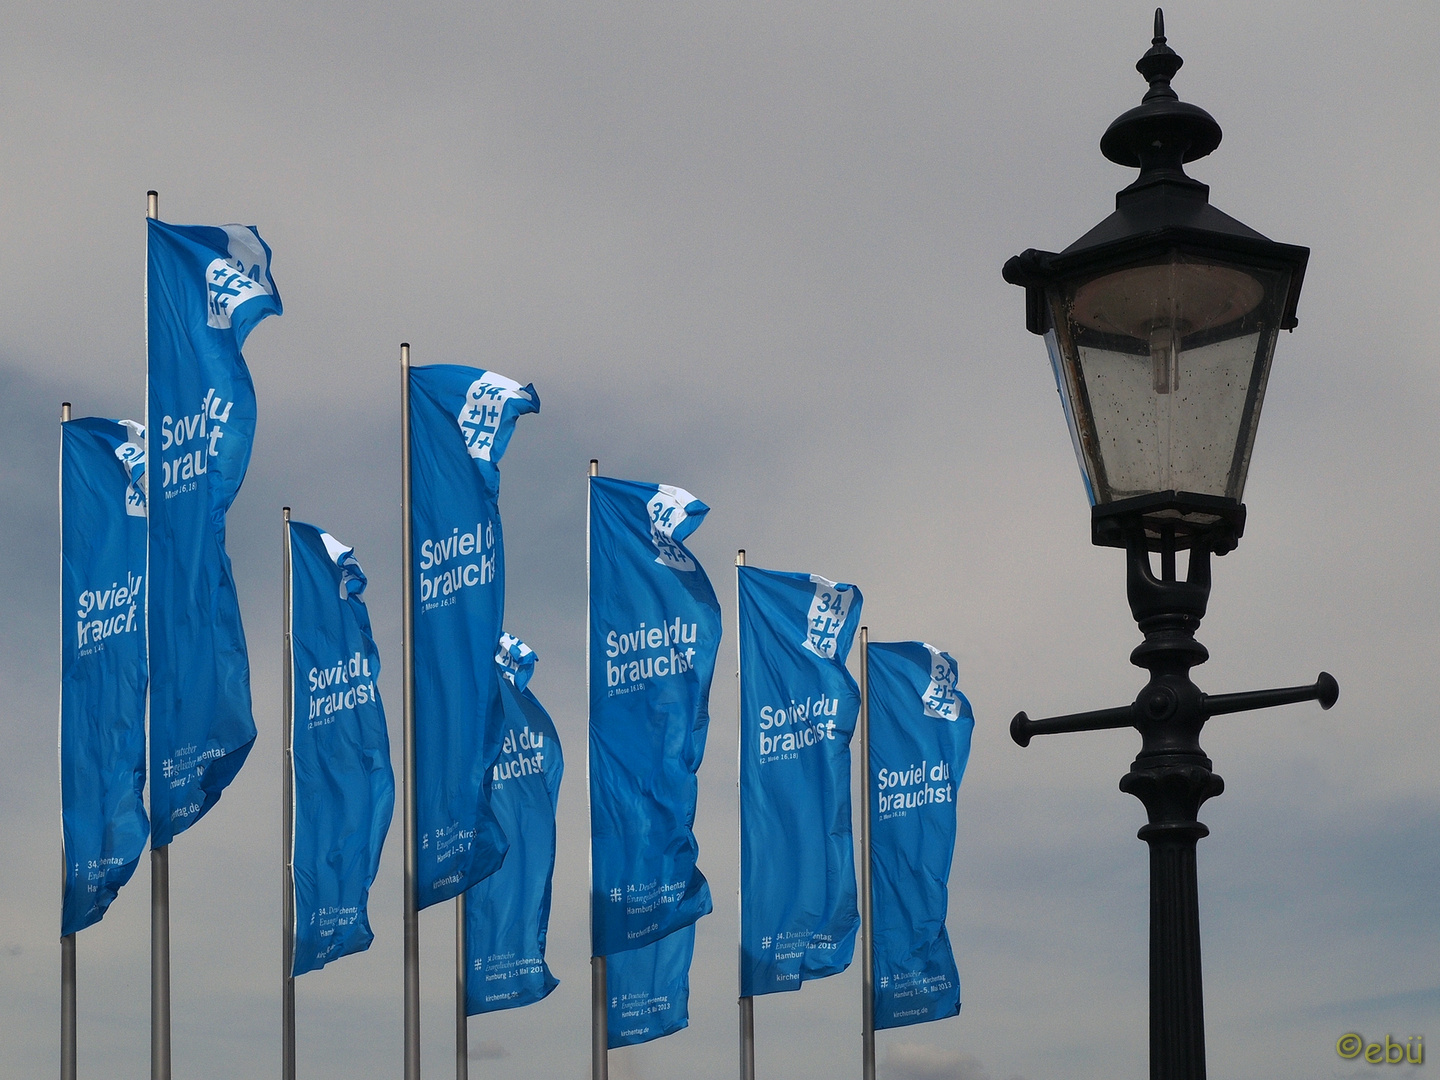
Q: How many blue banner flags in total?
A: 9